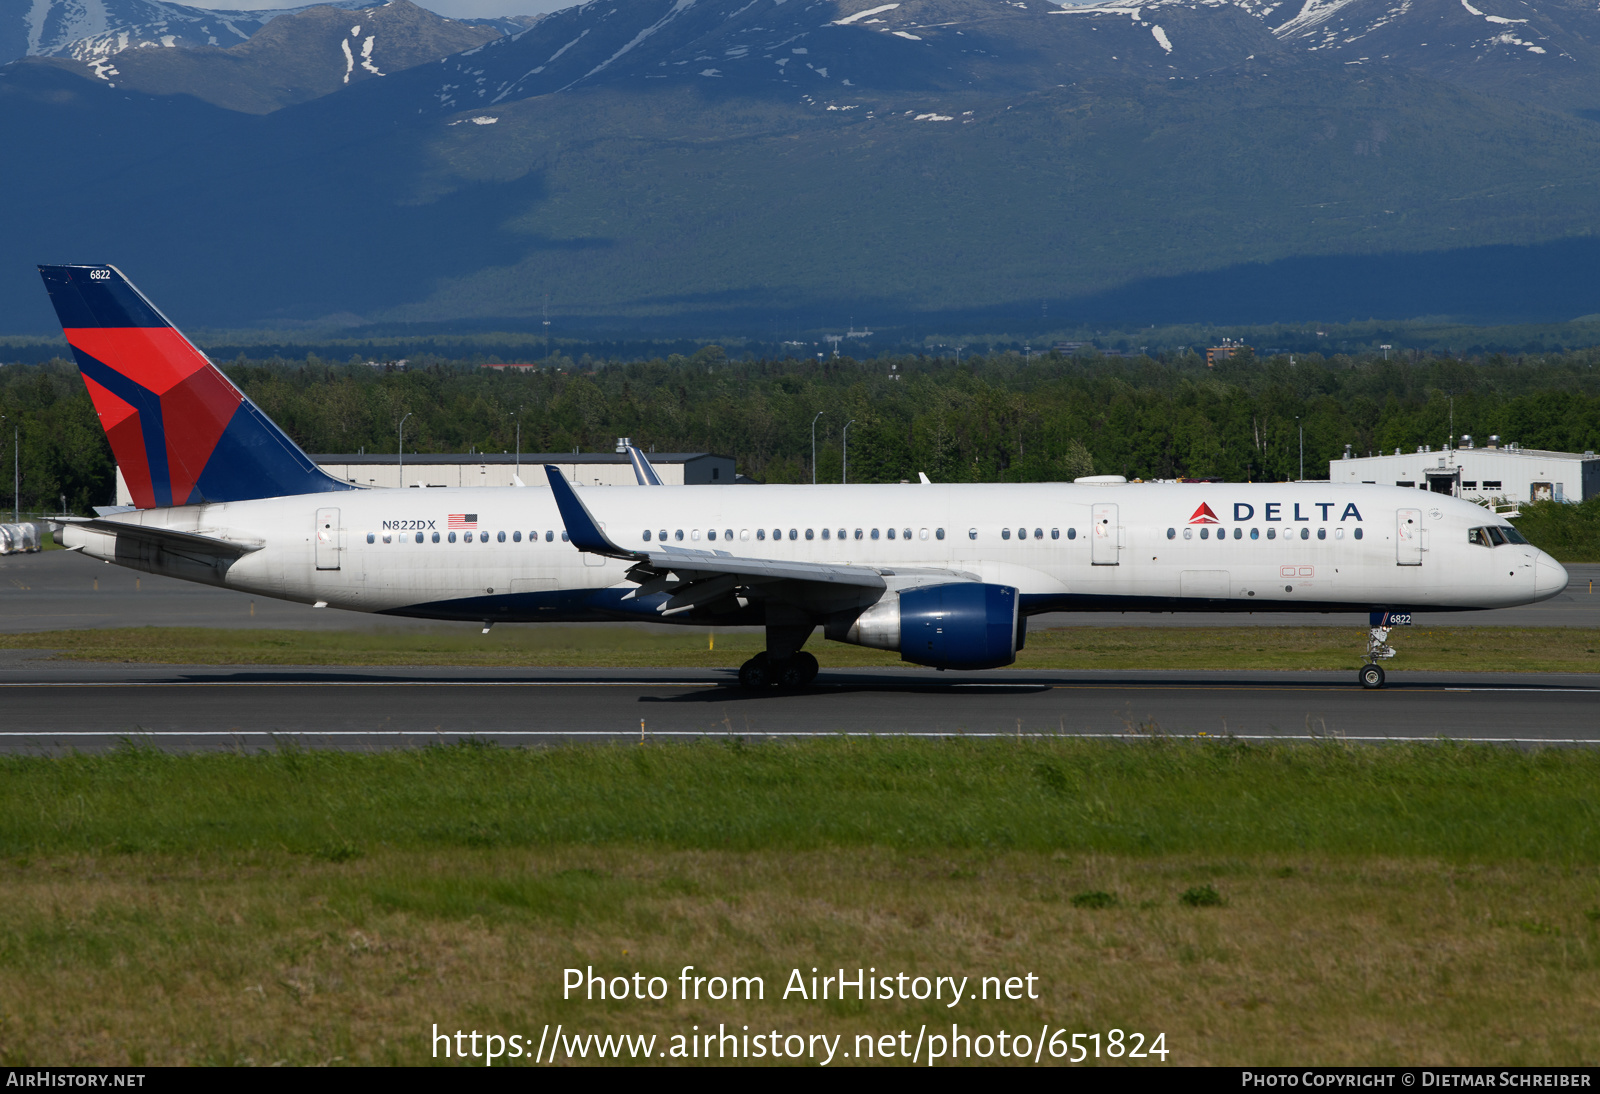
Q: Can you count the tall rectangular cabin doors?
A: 3